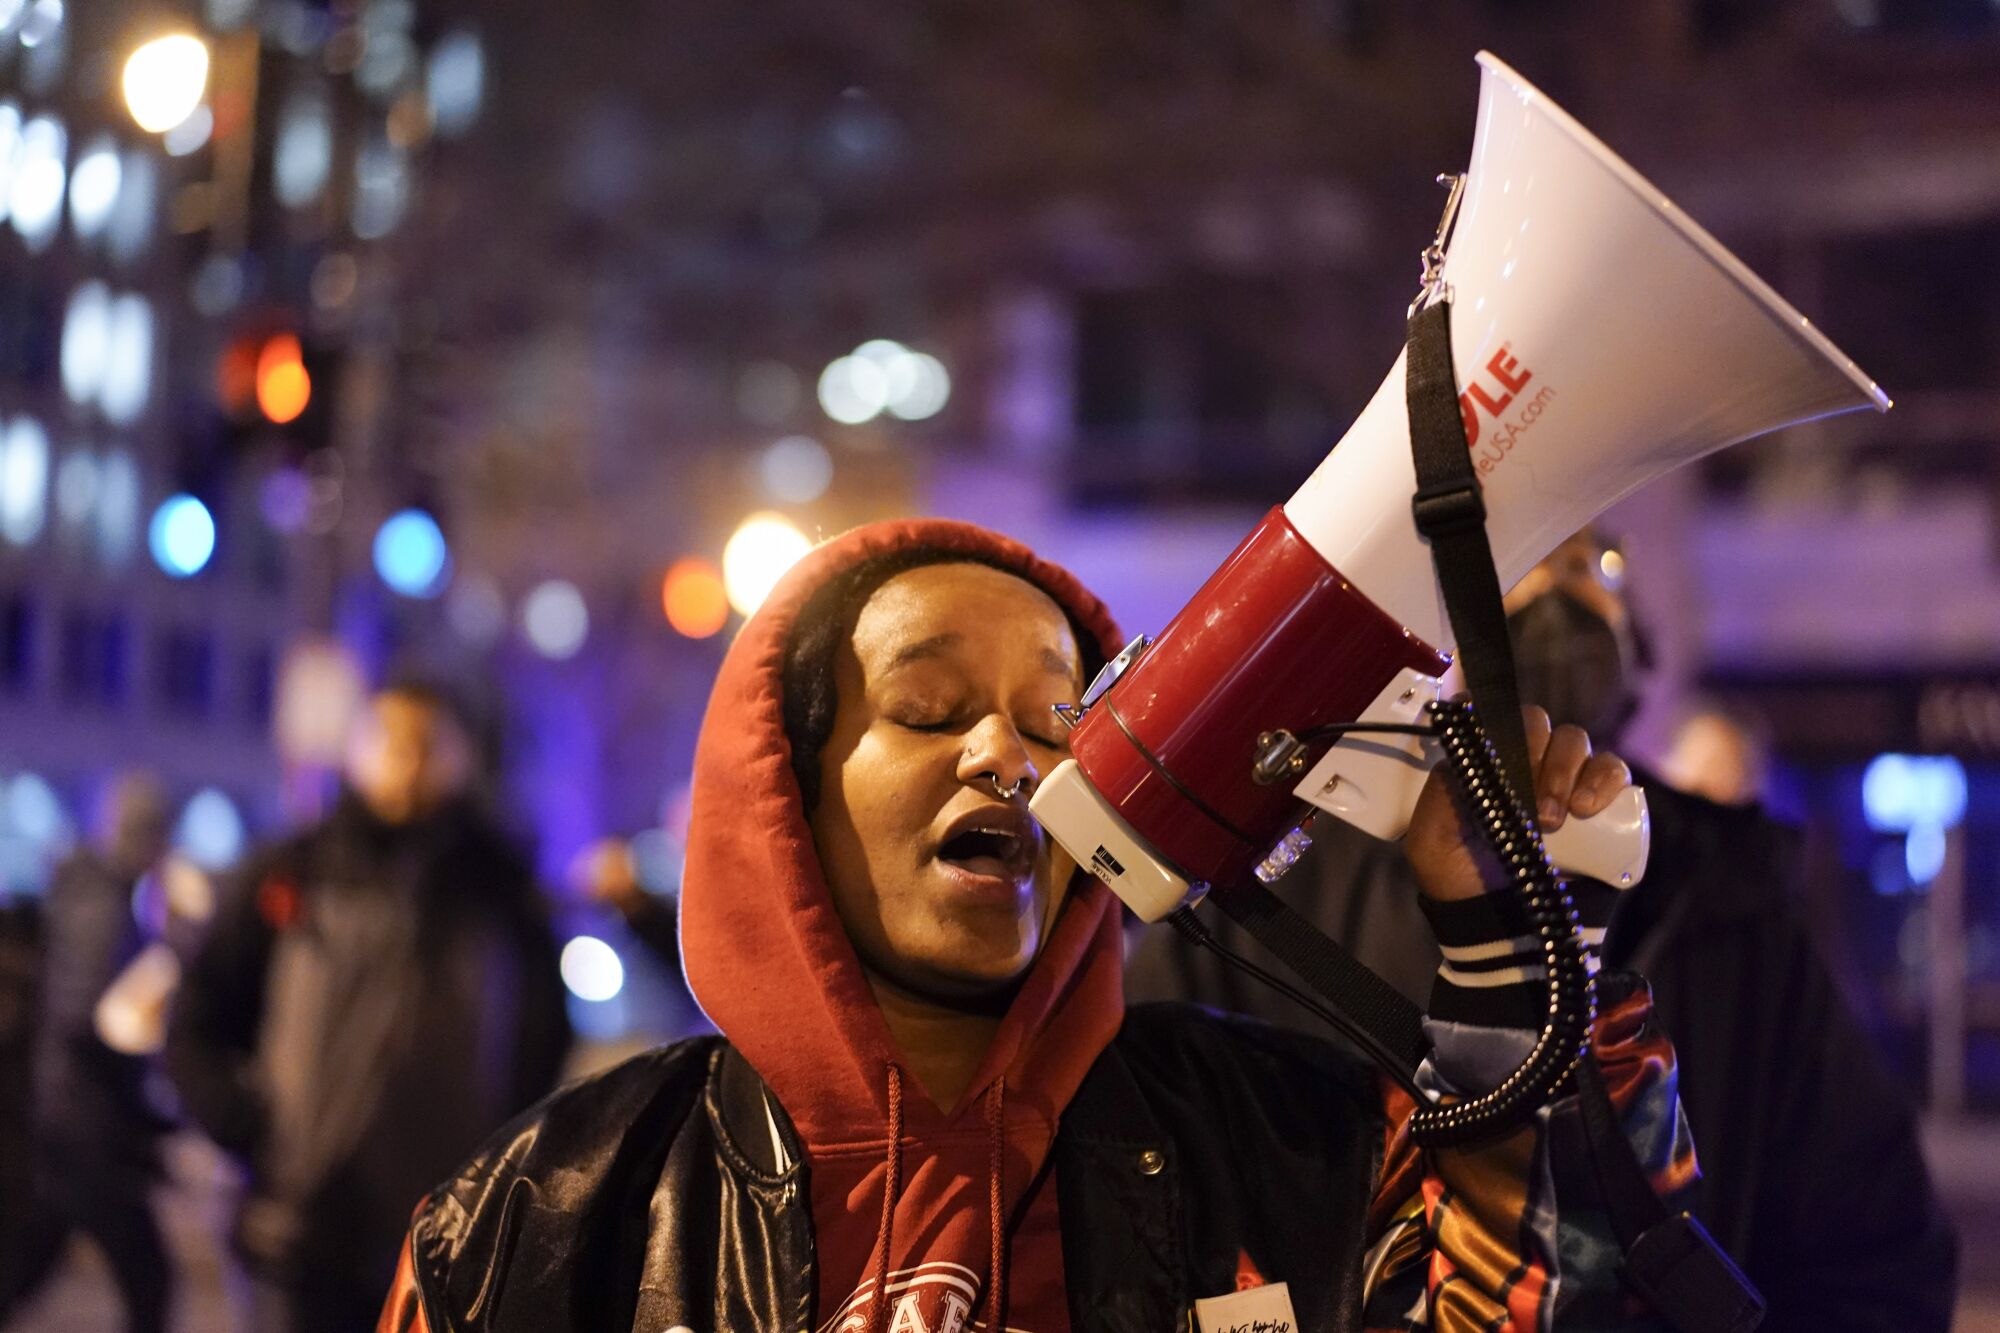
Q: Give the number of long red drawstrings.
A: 2